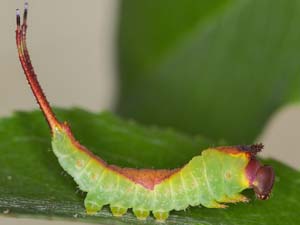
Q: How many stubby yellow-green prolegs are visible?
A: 4